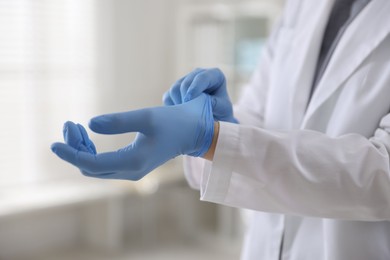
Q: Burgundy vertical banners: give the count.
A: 0